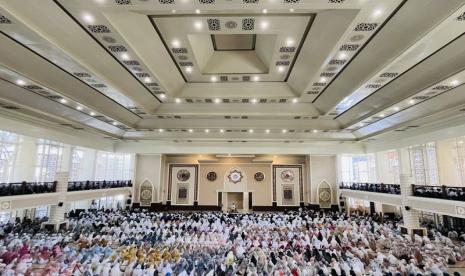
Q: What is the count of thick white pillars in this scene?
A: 2